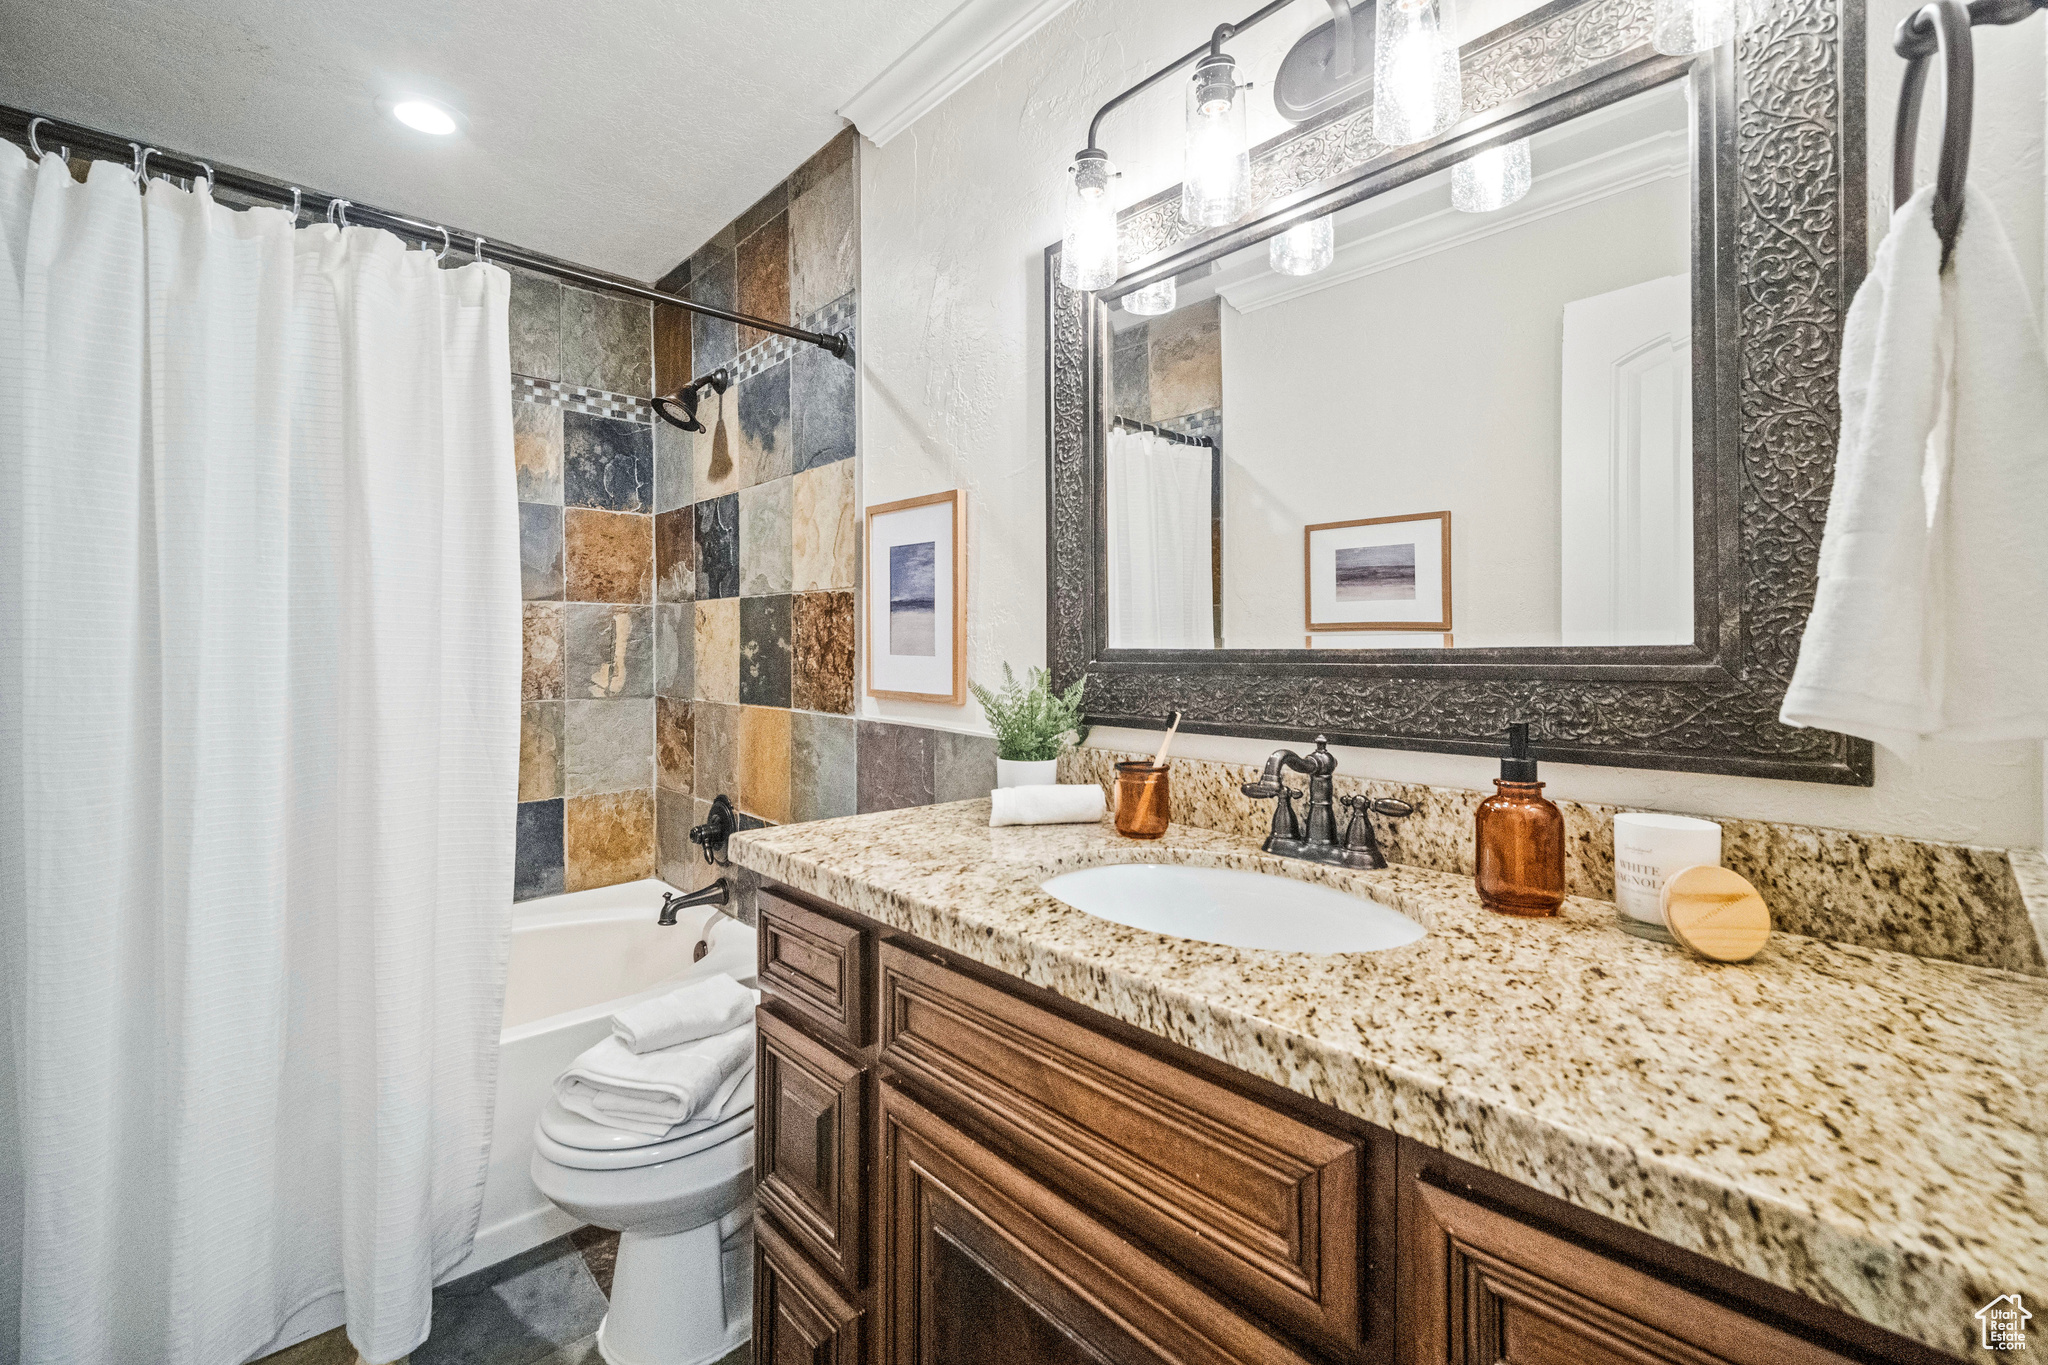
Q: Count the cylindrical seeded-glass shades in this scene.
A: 4